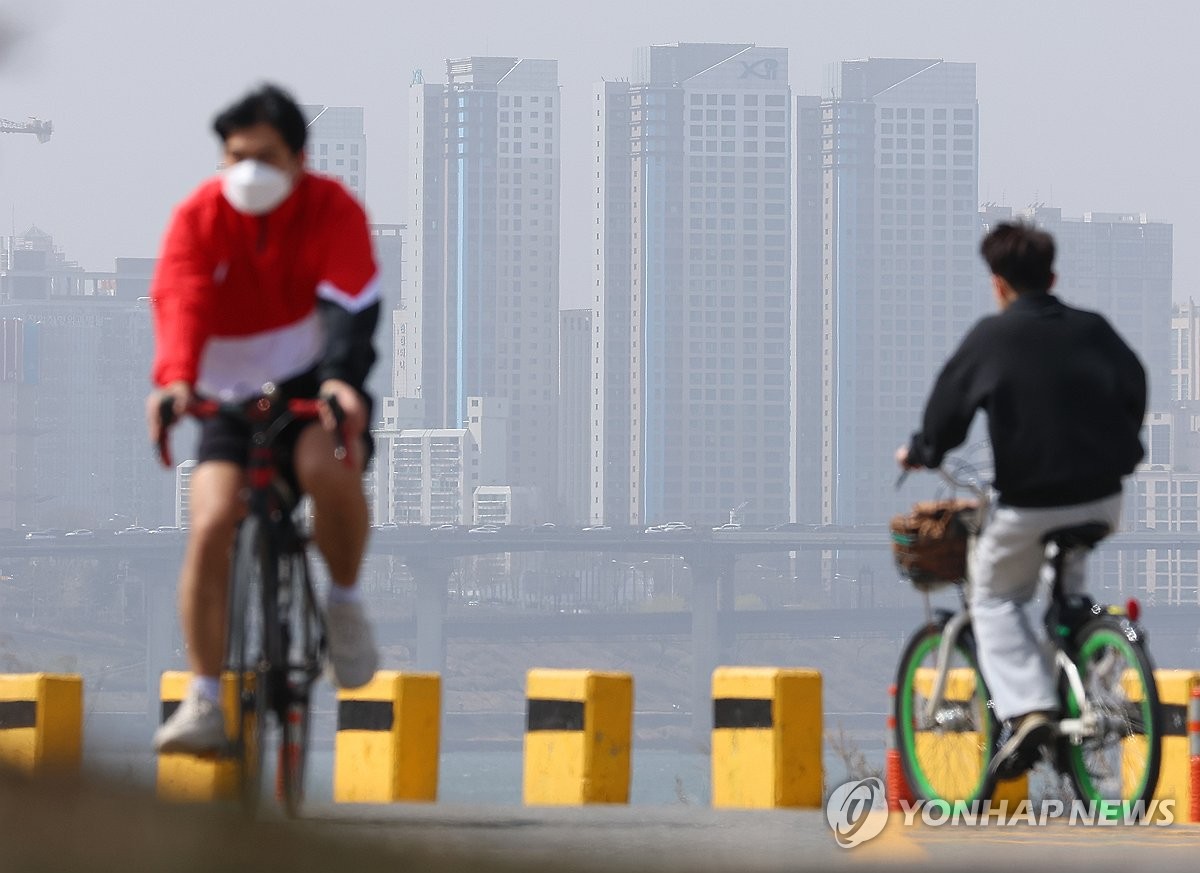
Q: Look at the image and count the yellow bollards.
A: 7